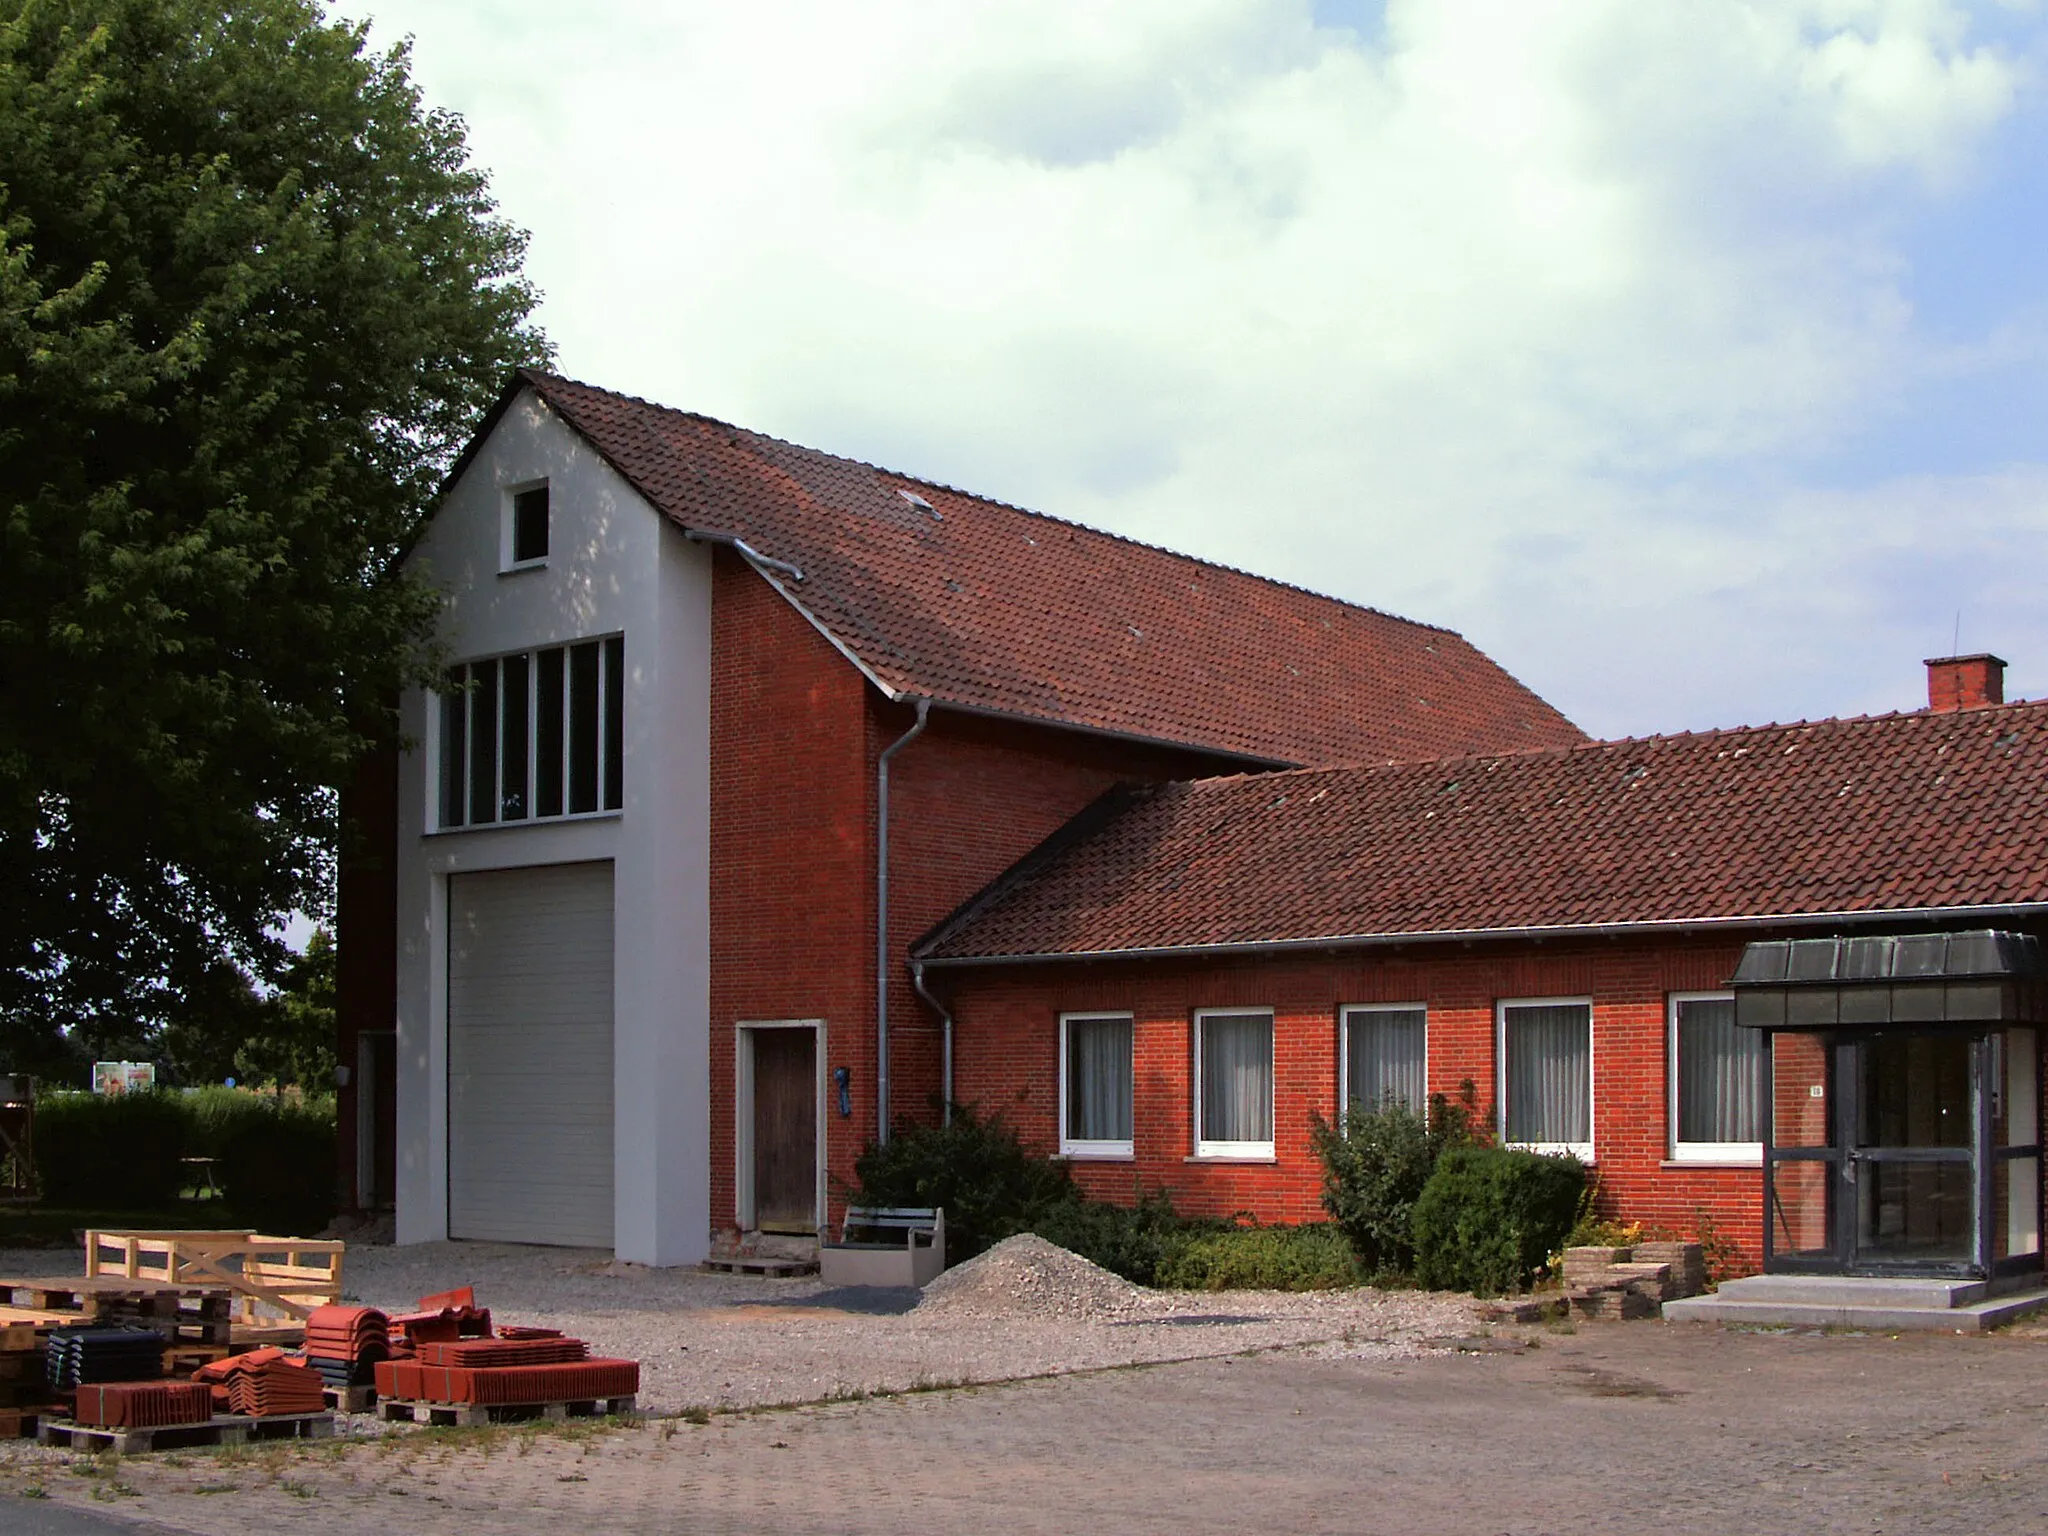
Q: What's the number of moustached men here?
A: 0